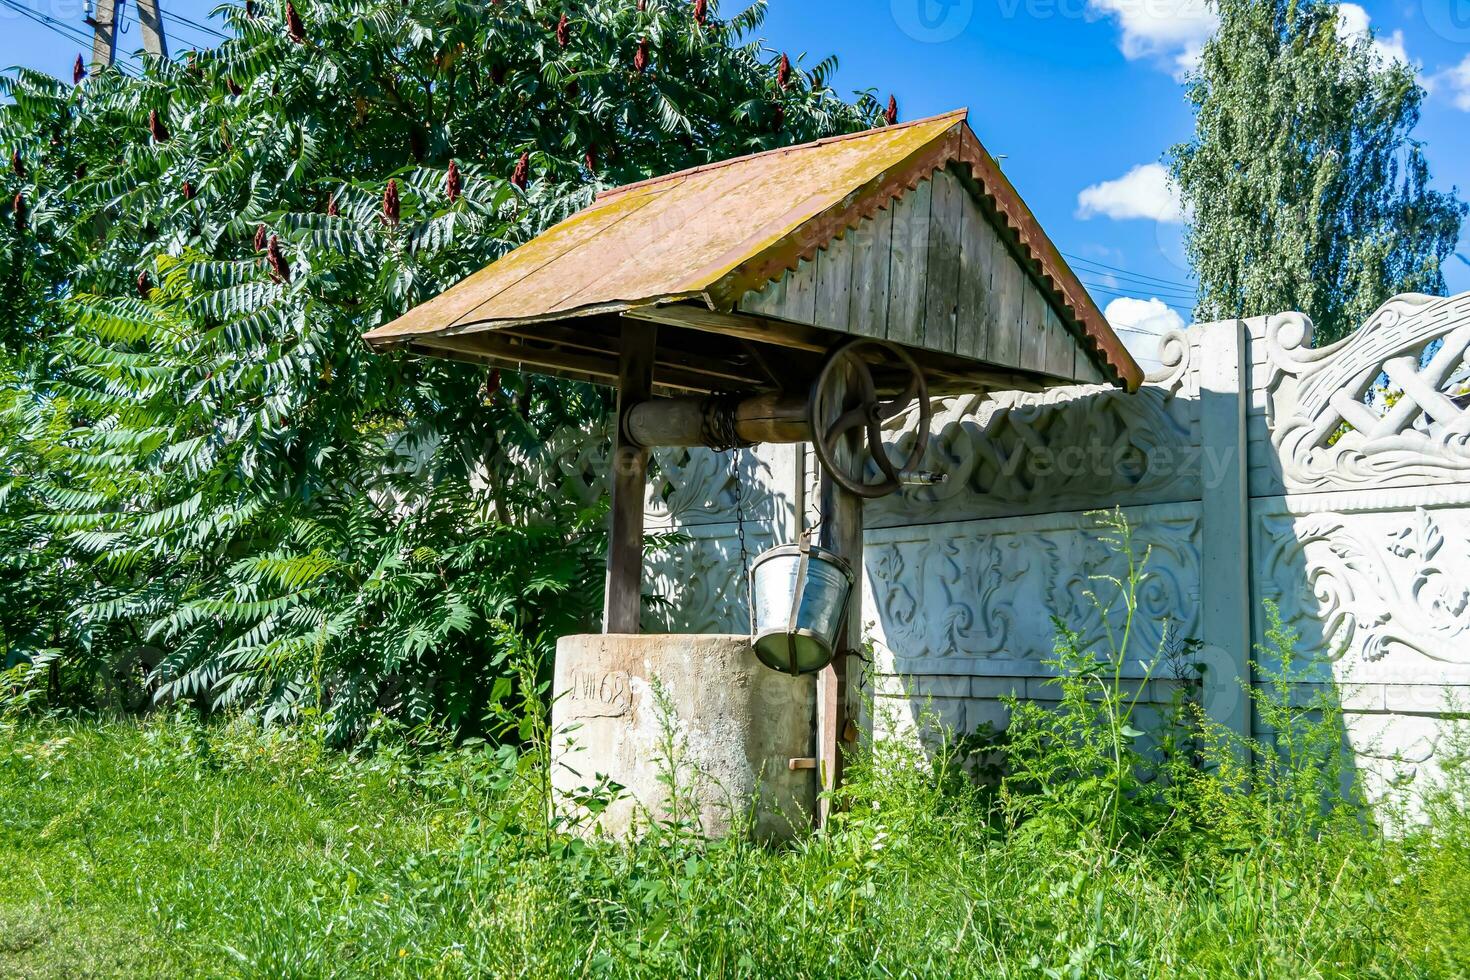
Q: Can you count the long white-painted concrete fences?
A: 1